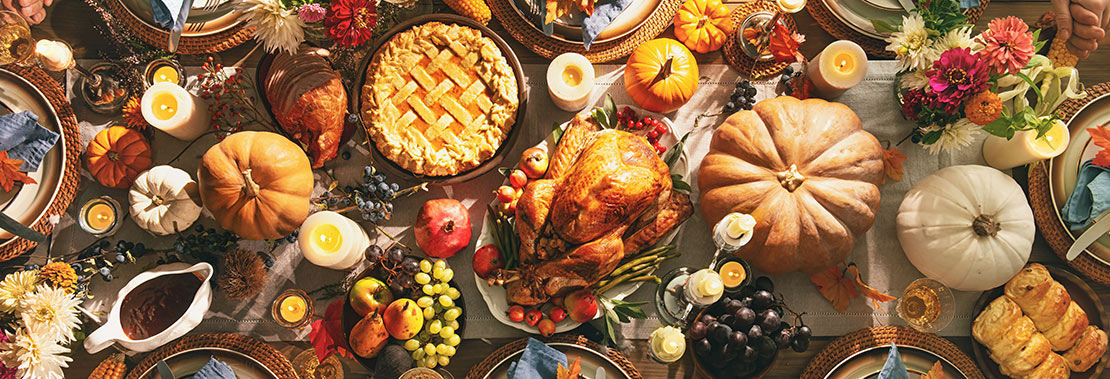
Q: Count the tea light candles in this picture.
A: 4